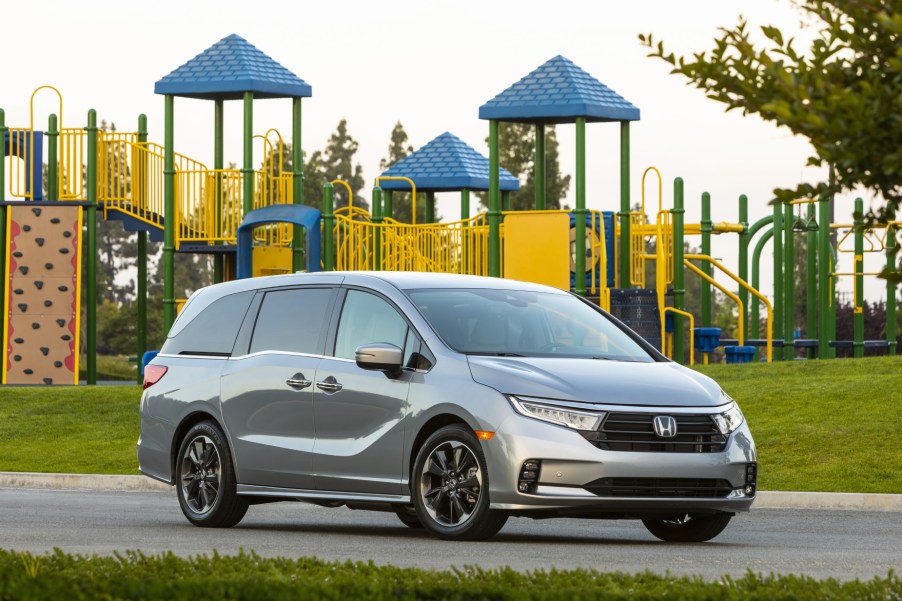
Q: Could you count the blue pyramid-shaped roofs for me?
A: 3